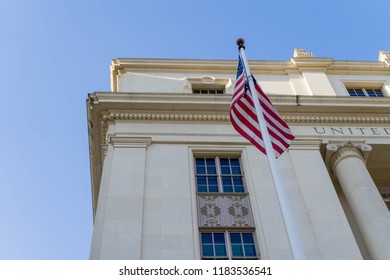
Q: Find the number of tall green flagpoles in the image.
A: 0